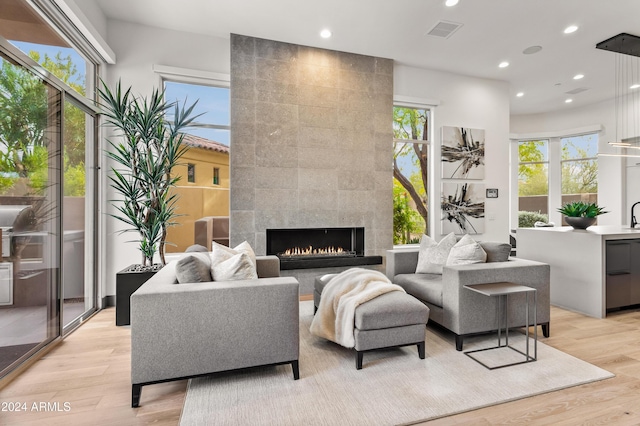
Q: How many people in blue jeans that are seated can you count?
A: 0